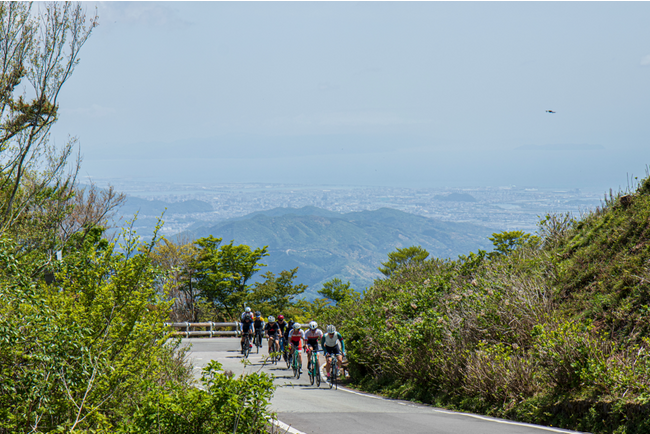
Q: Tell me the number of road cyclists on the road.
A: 9